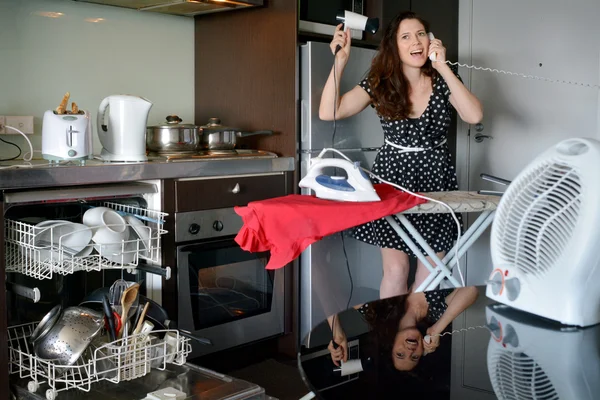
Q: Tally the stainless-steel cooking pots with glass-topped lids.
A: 2